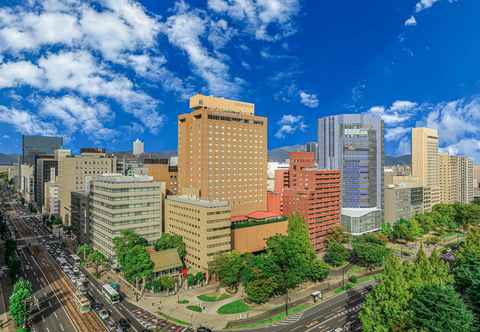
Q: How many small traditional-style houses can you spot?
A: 1